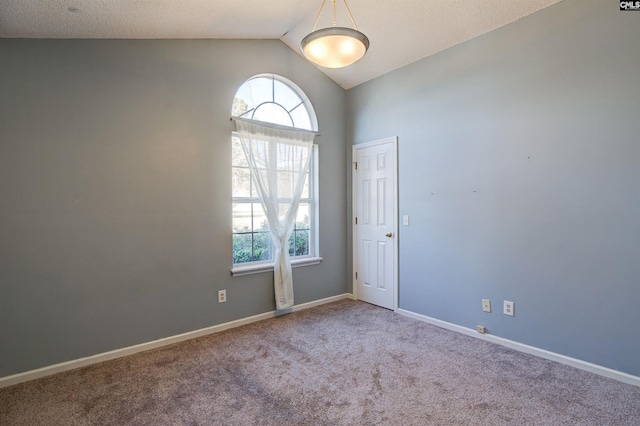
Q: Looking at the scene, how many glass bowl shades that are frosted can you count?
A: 1